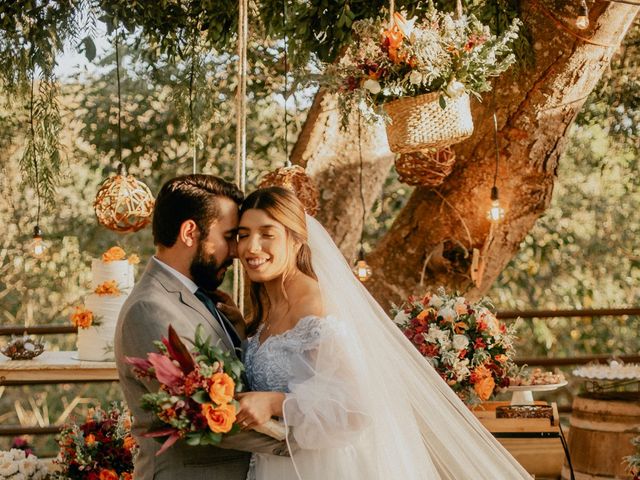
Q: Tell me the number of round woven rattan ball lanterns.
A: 3